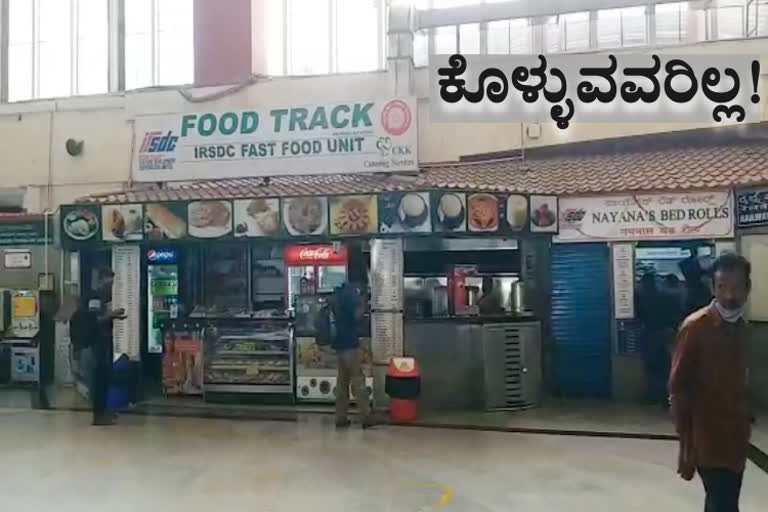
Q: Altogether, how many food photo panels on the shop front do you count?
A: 12